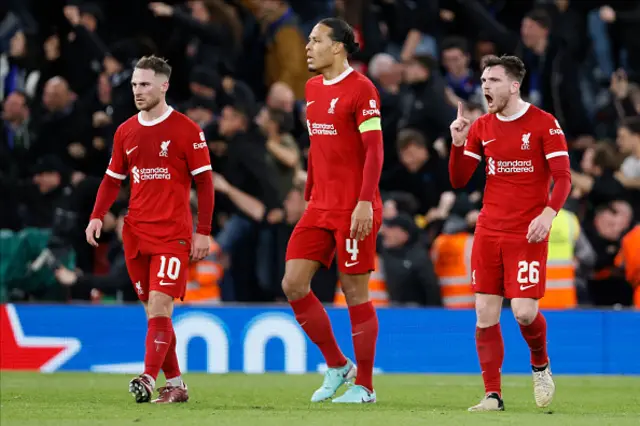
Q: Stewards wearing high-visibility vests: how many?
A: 5